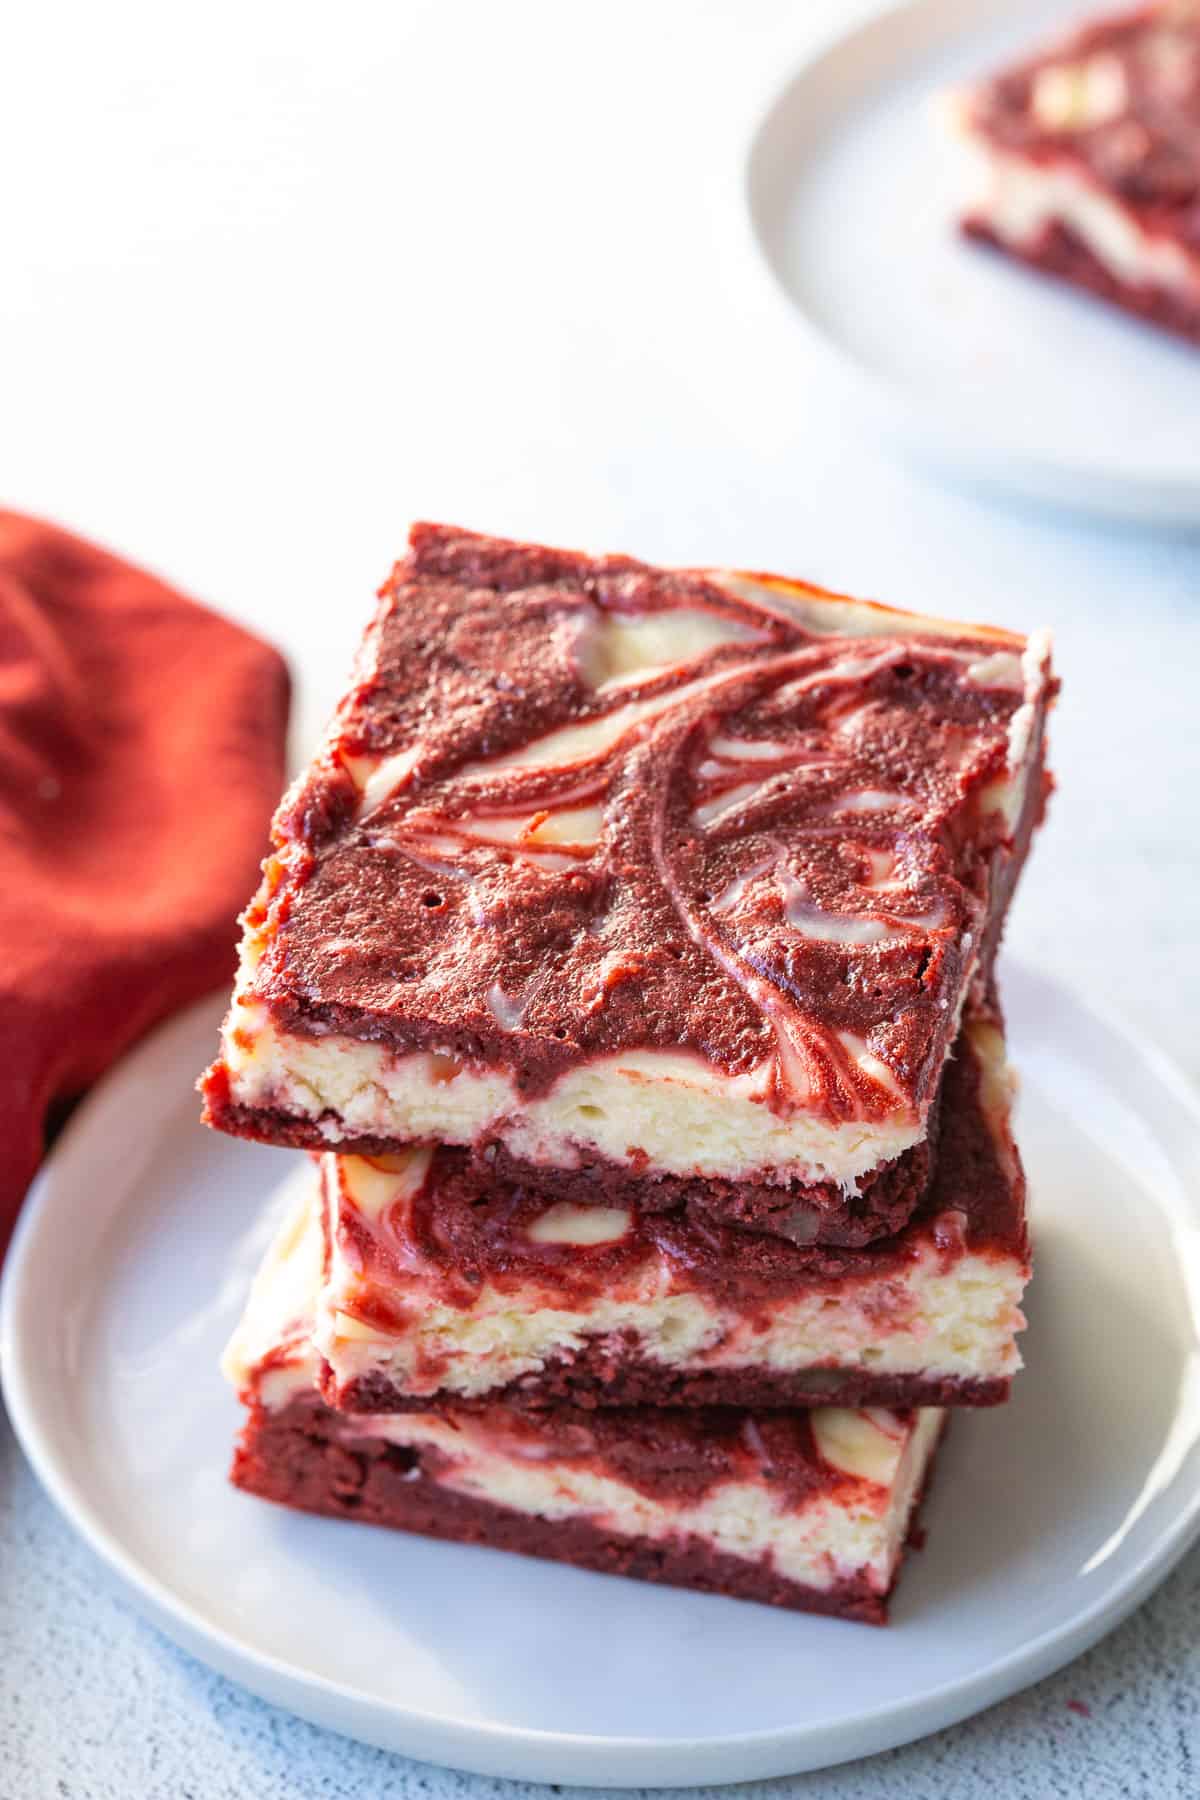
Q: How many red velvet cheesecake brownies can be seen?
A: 4